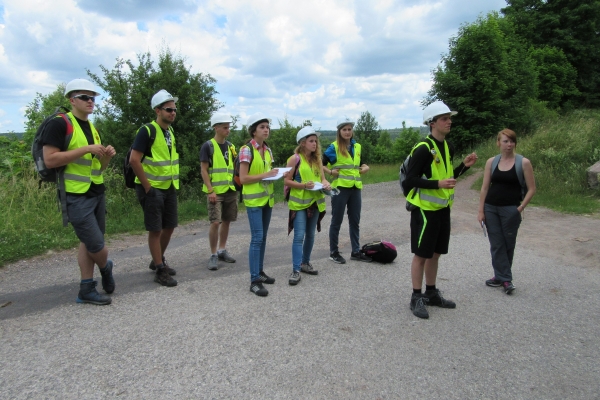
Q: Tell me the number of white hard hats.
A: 7